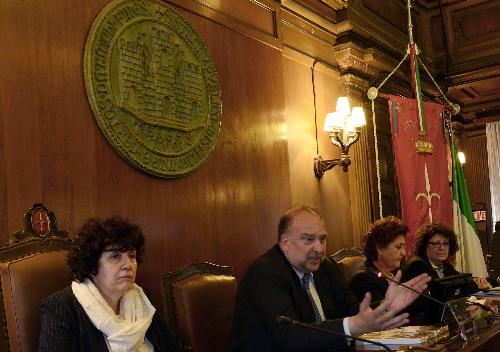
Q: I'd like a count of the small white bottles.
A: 0